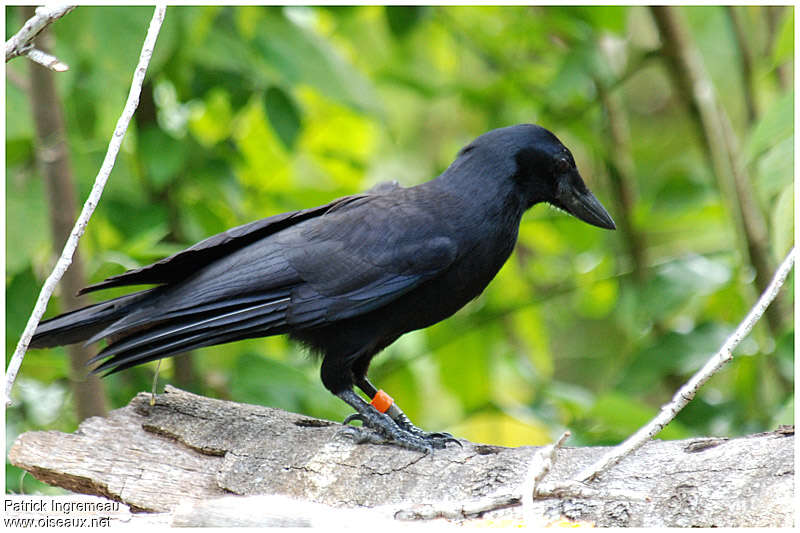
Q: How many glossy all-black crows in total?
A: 1